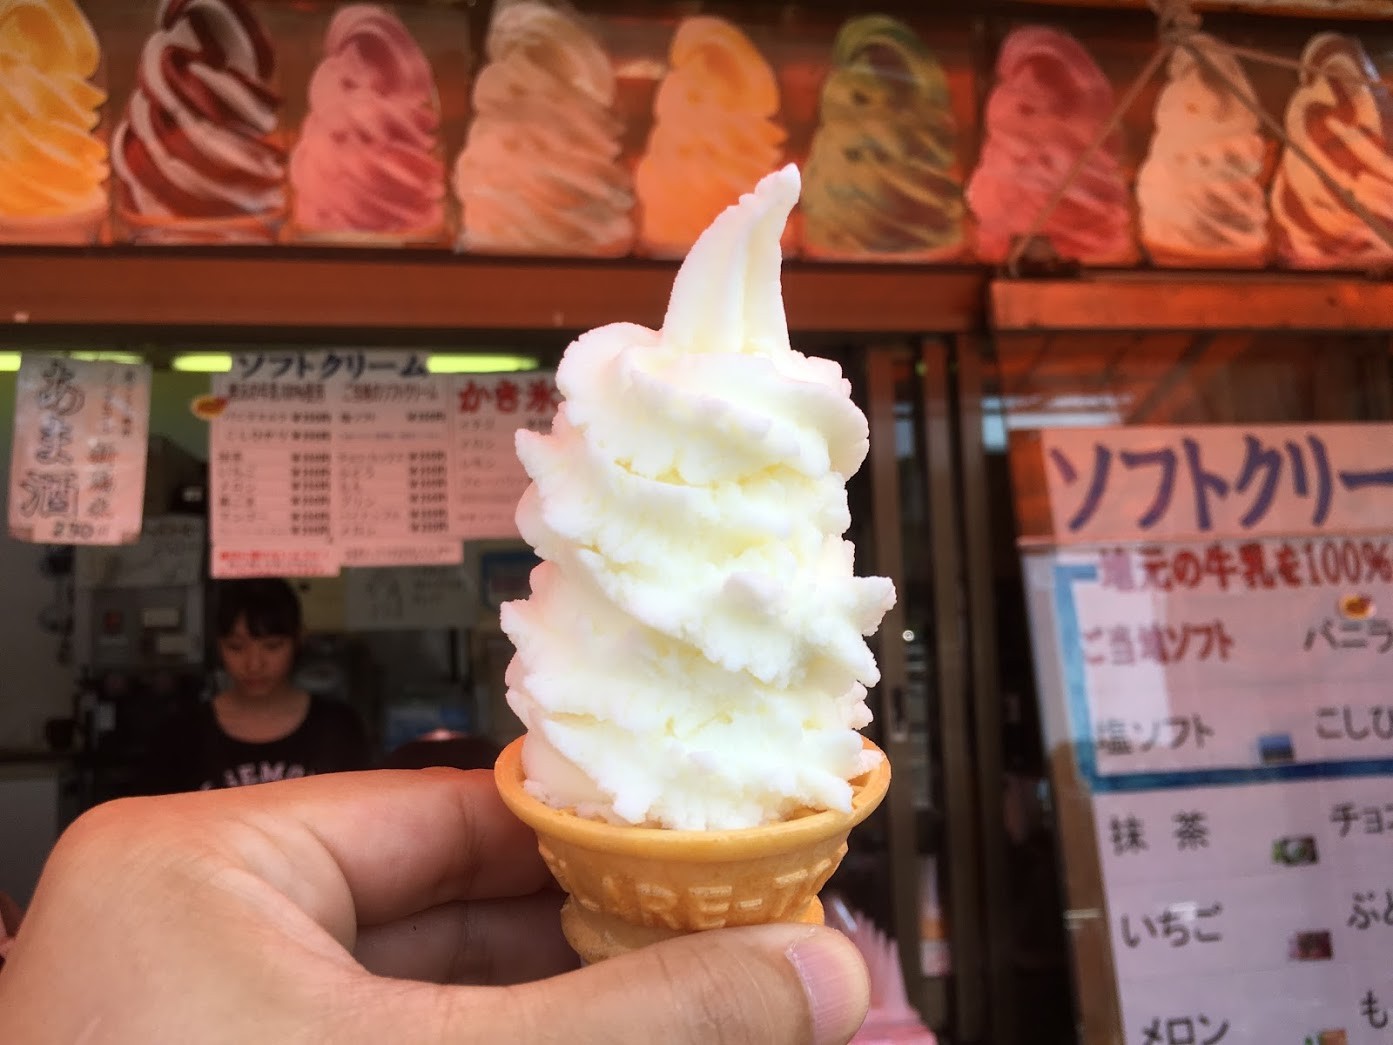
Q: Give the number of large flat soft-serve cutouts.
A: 9